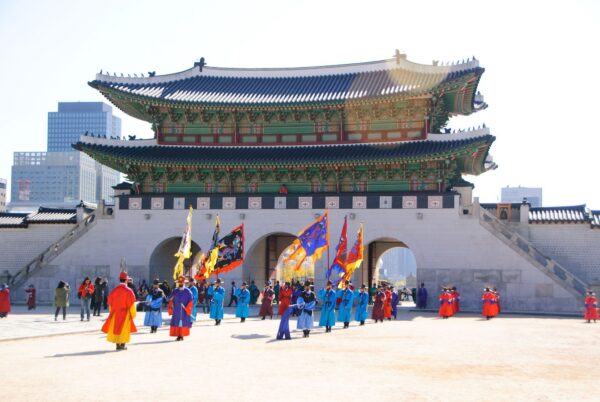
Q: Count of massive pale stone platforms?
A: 1